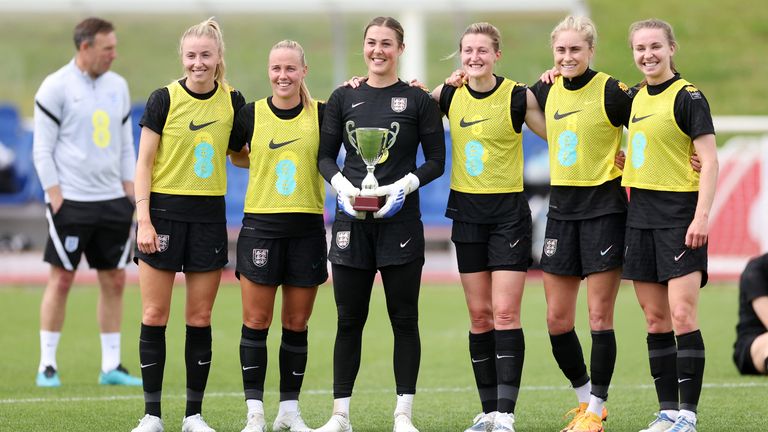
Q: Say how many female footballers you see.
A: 6